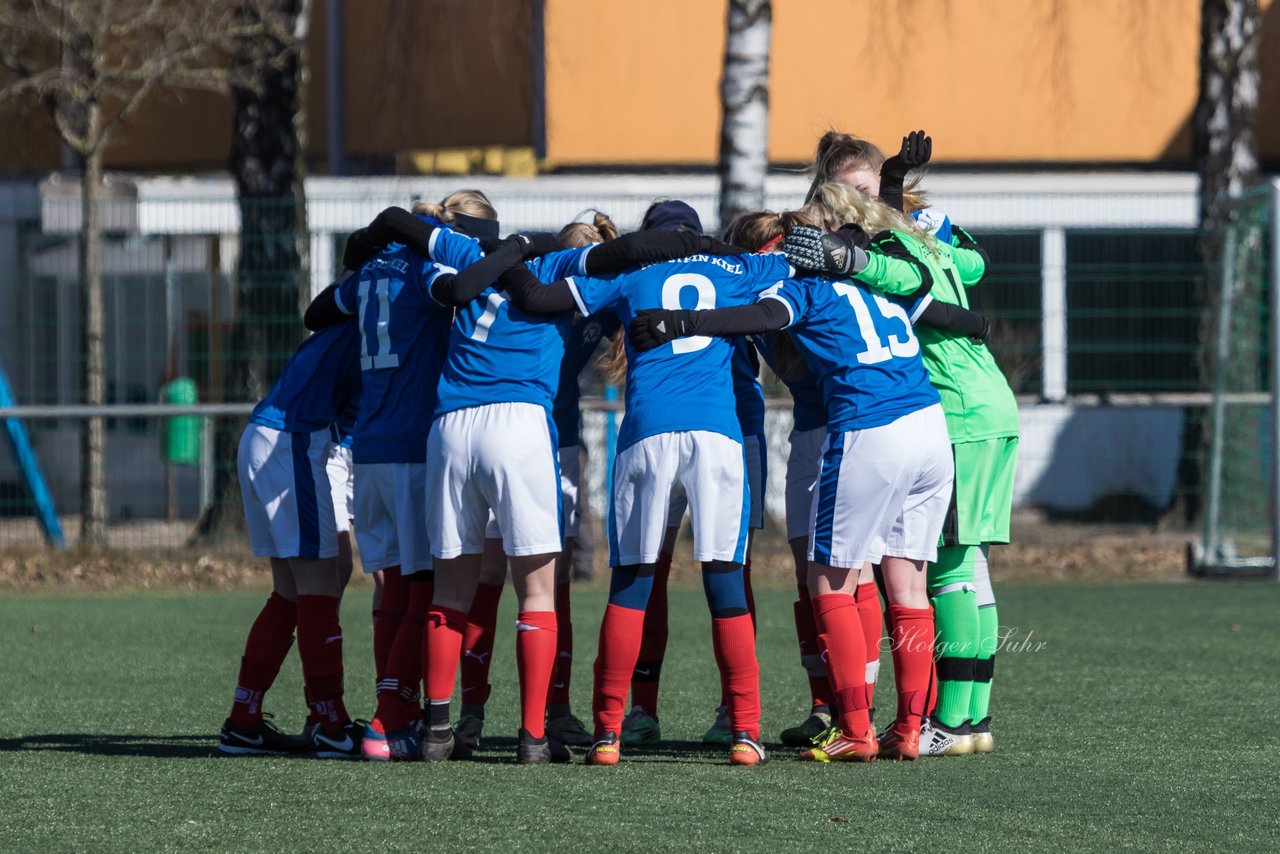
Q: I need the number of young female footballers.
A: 11